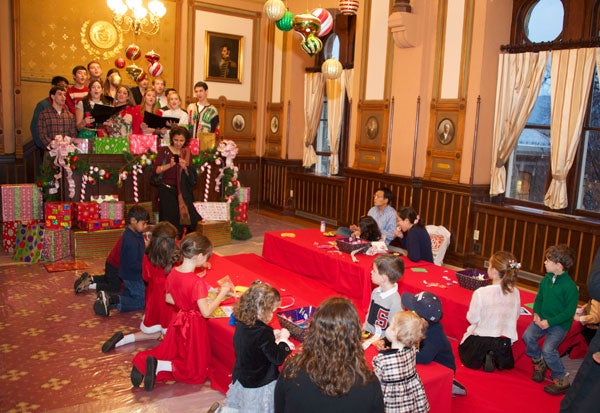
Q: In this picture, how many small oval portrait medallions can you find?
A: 4